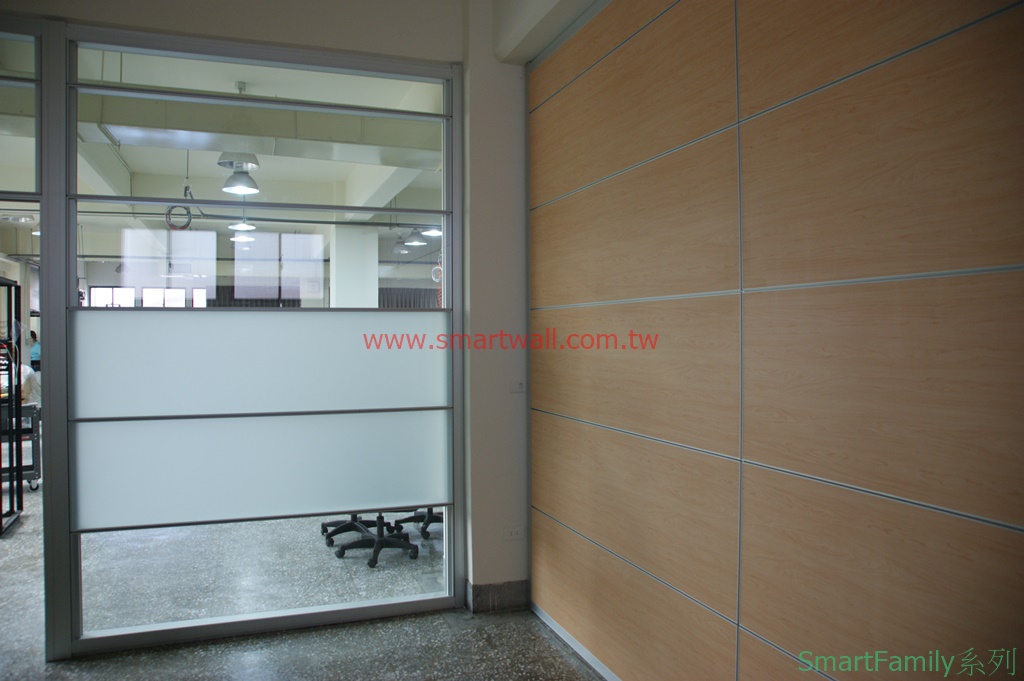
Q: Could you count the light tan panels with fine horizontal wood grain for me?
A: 11